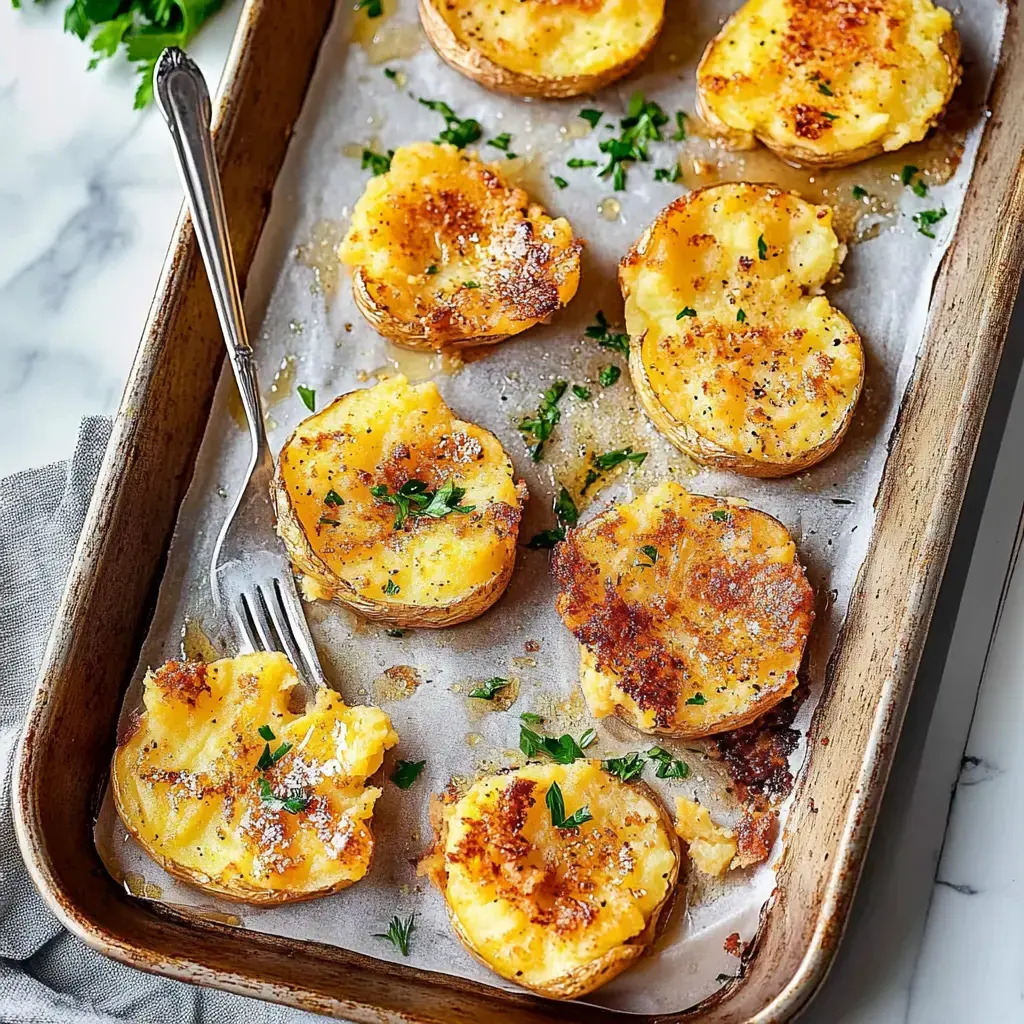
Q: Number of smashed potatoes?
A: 8